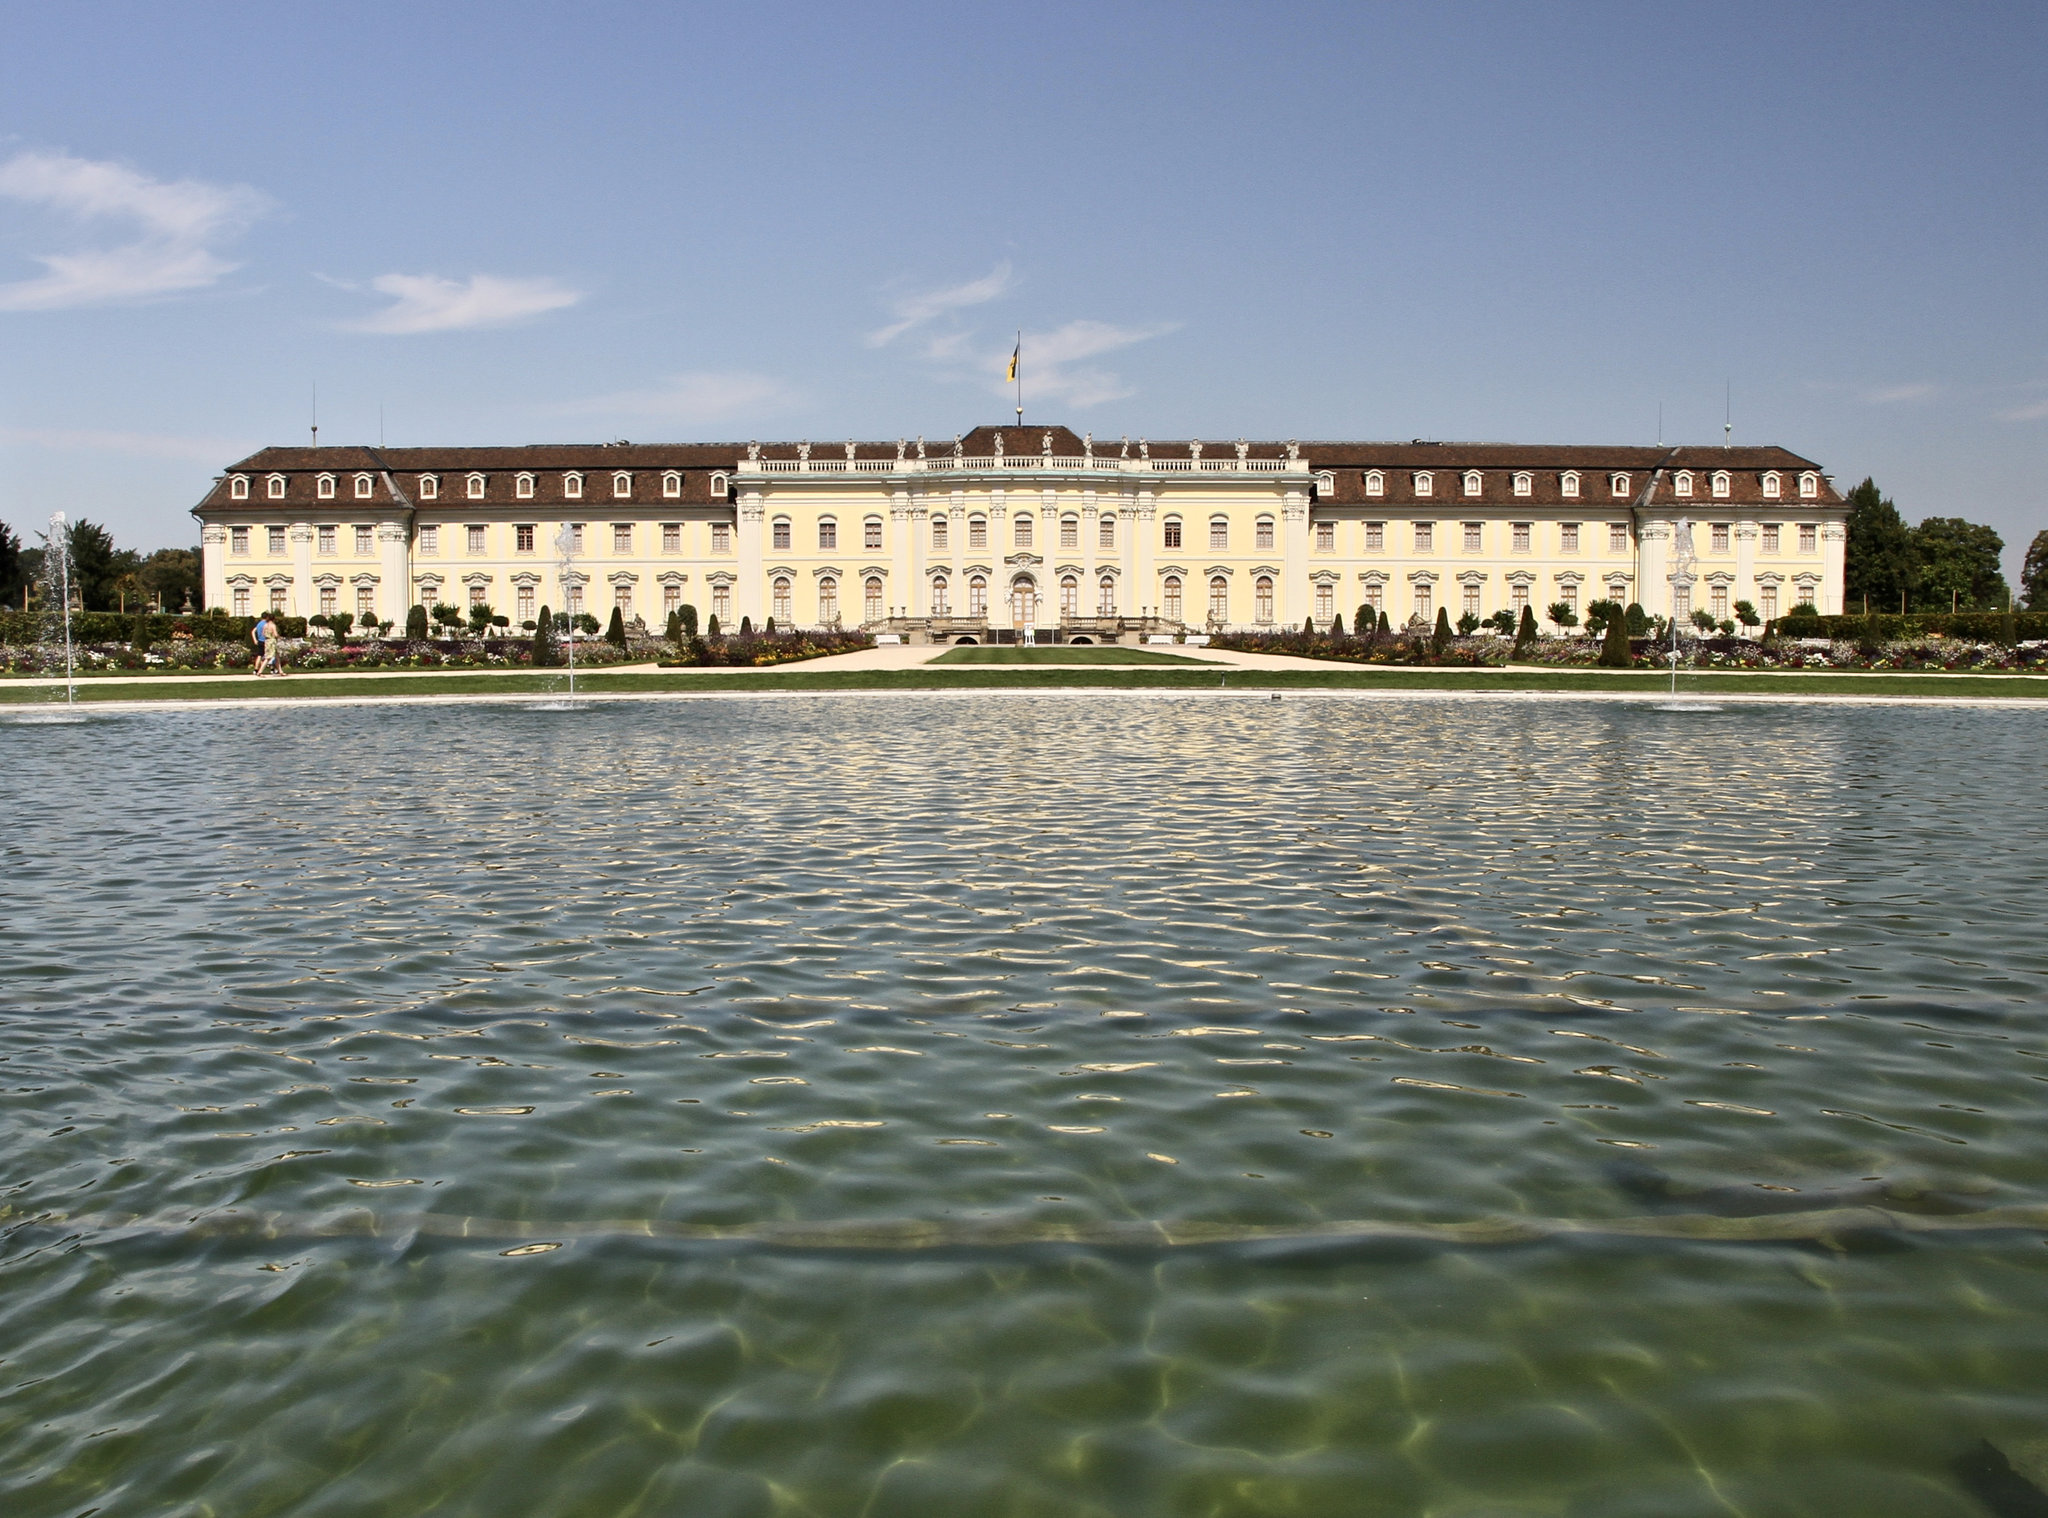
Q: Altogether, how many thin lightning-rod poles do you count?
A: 4